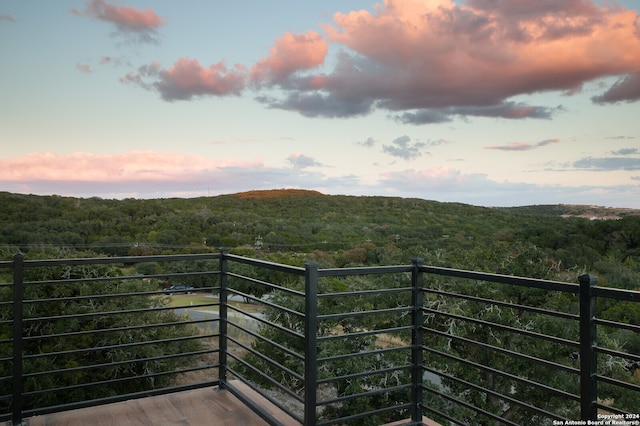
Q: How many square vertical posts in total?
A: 5